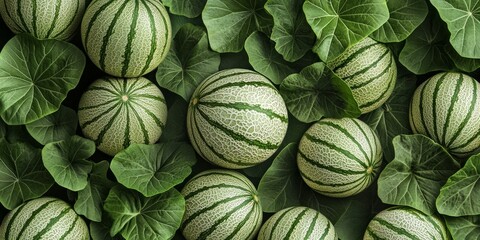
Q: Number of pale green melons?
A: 11